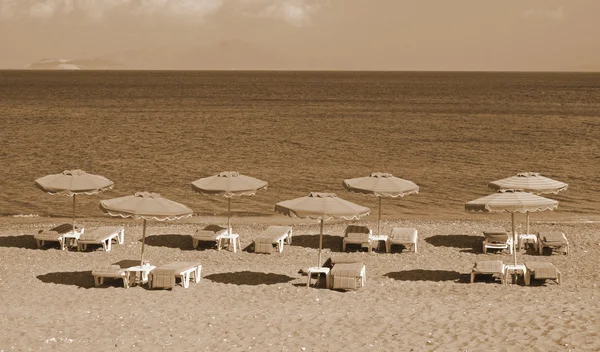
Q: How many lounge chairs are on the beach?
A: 13